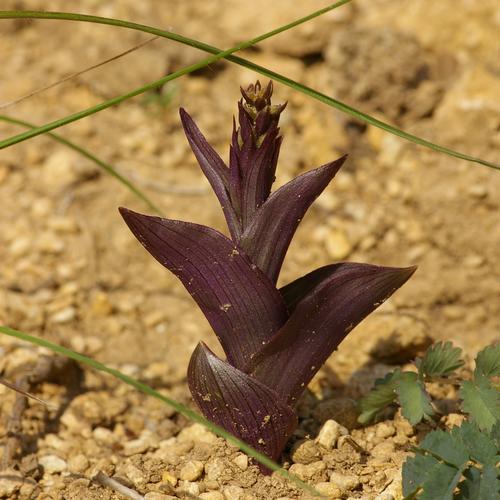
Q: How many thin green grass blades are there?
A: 4